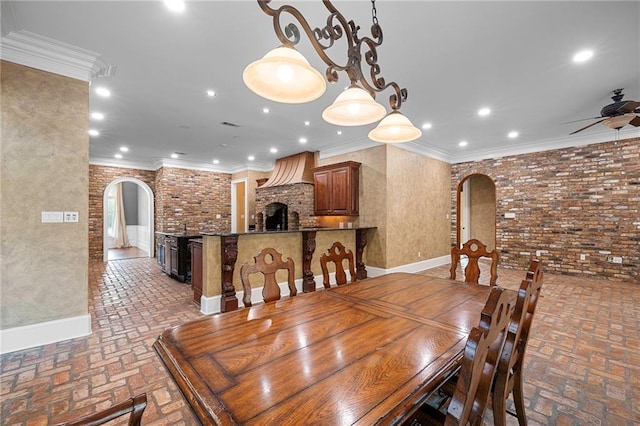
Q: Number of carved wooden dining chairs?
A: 6